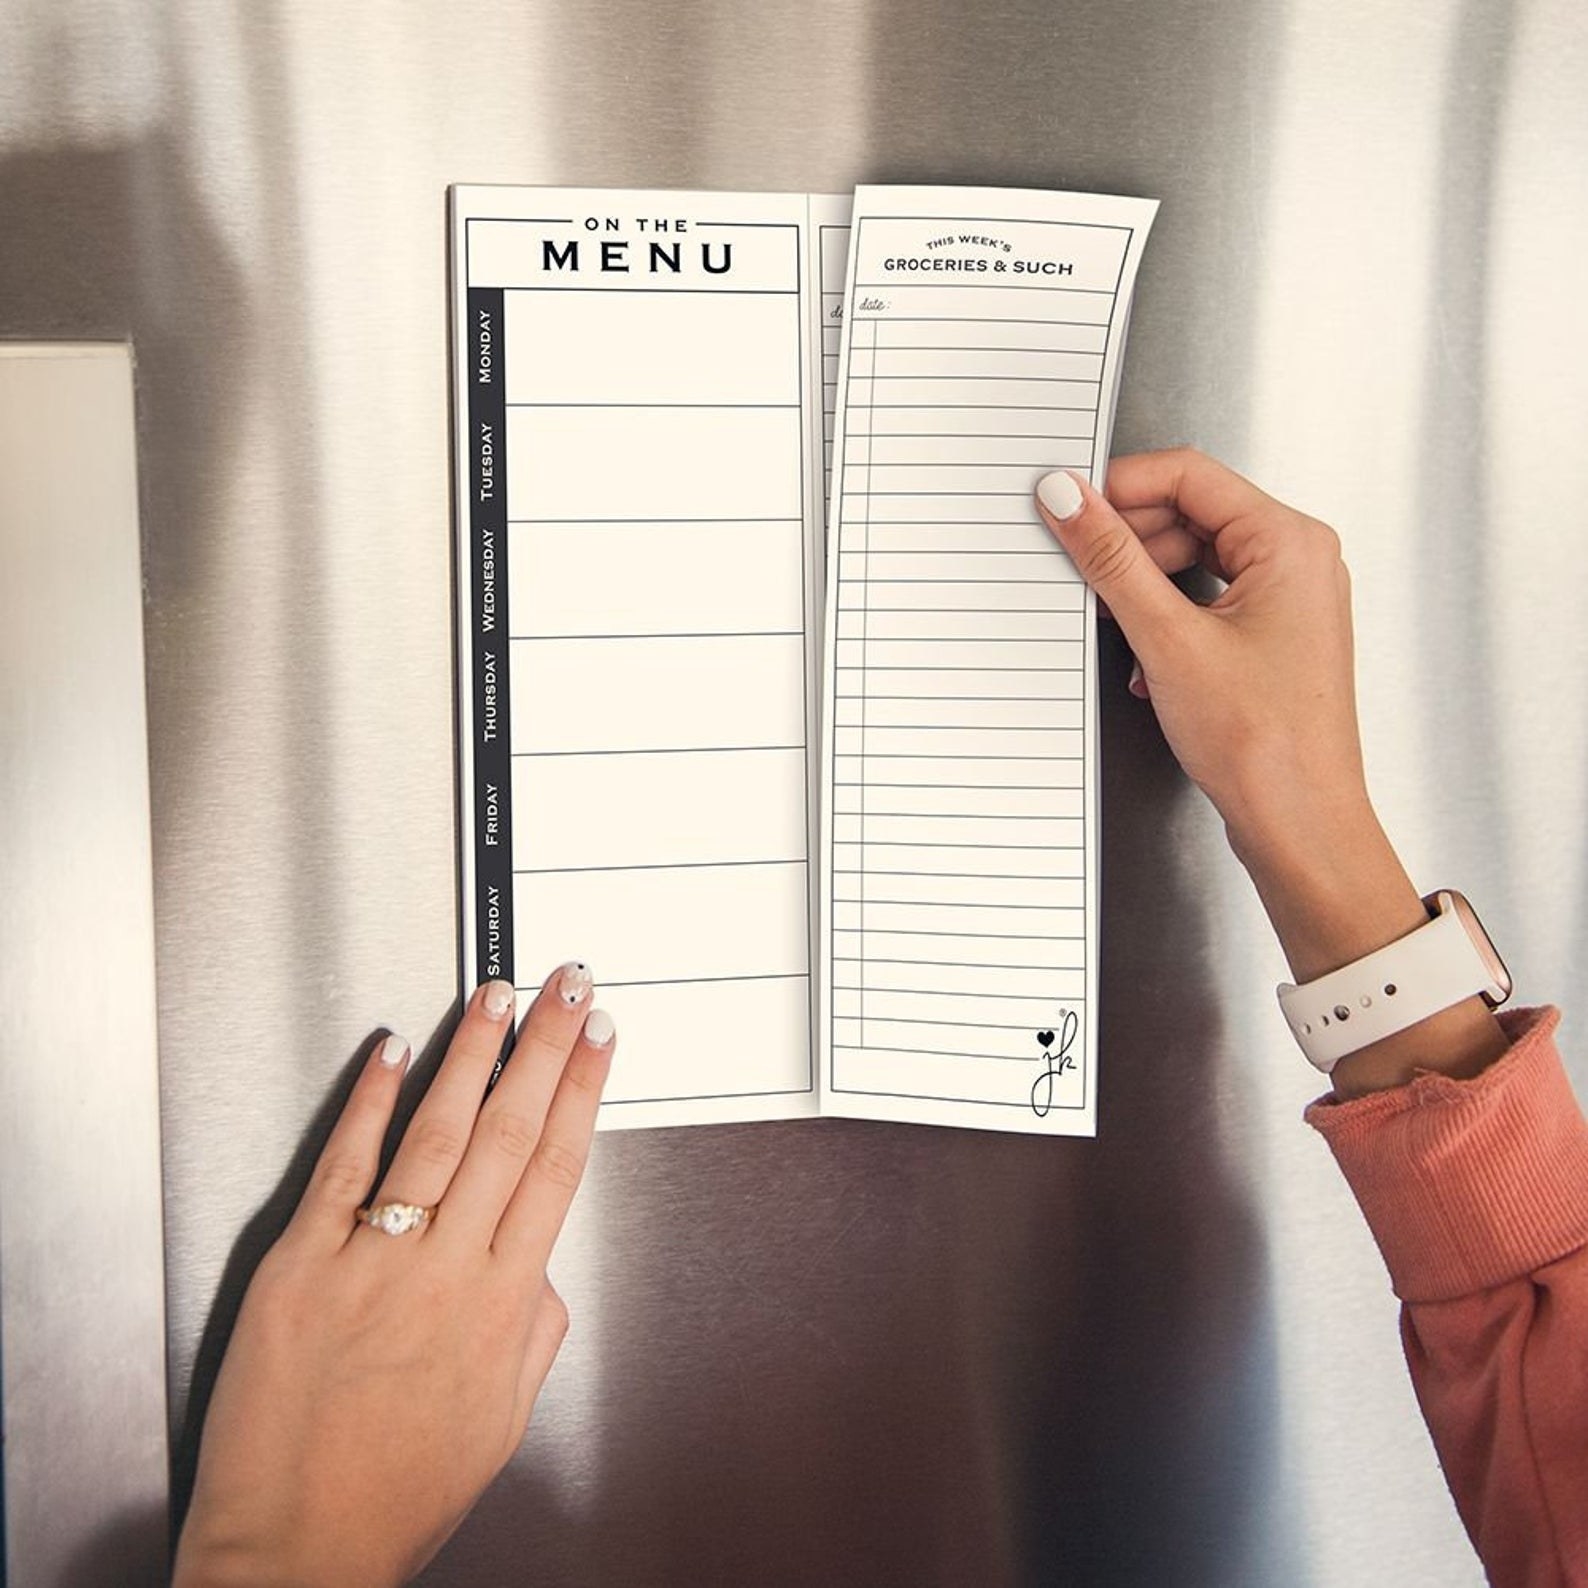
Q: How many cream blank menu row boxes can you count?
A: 7